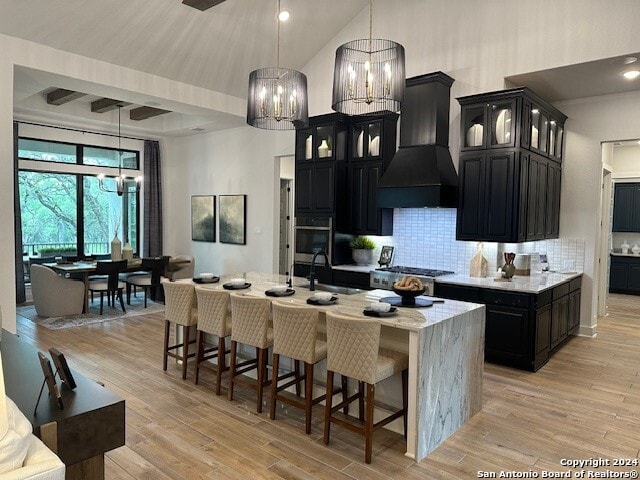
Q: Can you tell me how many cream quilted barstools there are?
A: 5